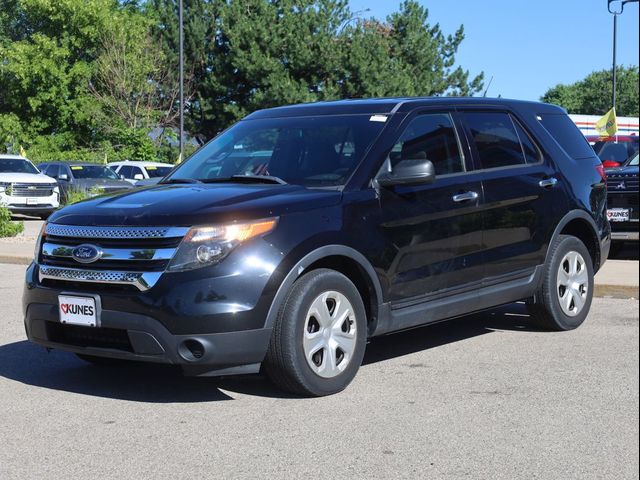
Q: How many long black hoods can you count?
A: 1